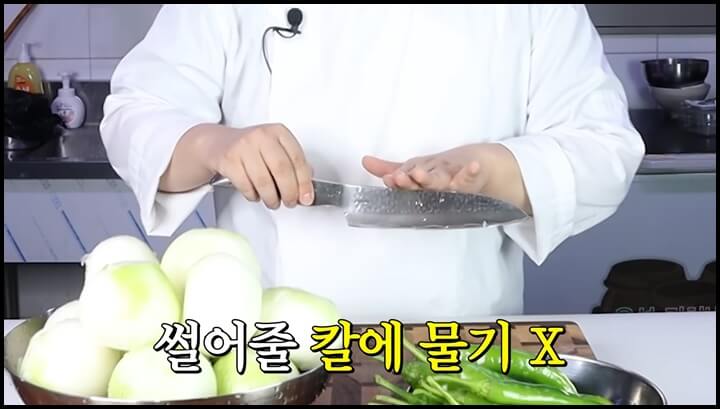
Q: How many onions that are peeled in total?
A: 9